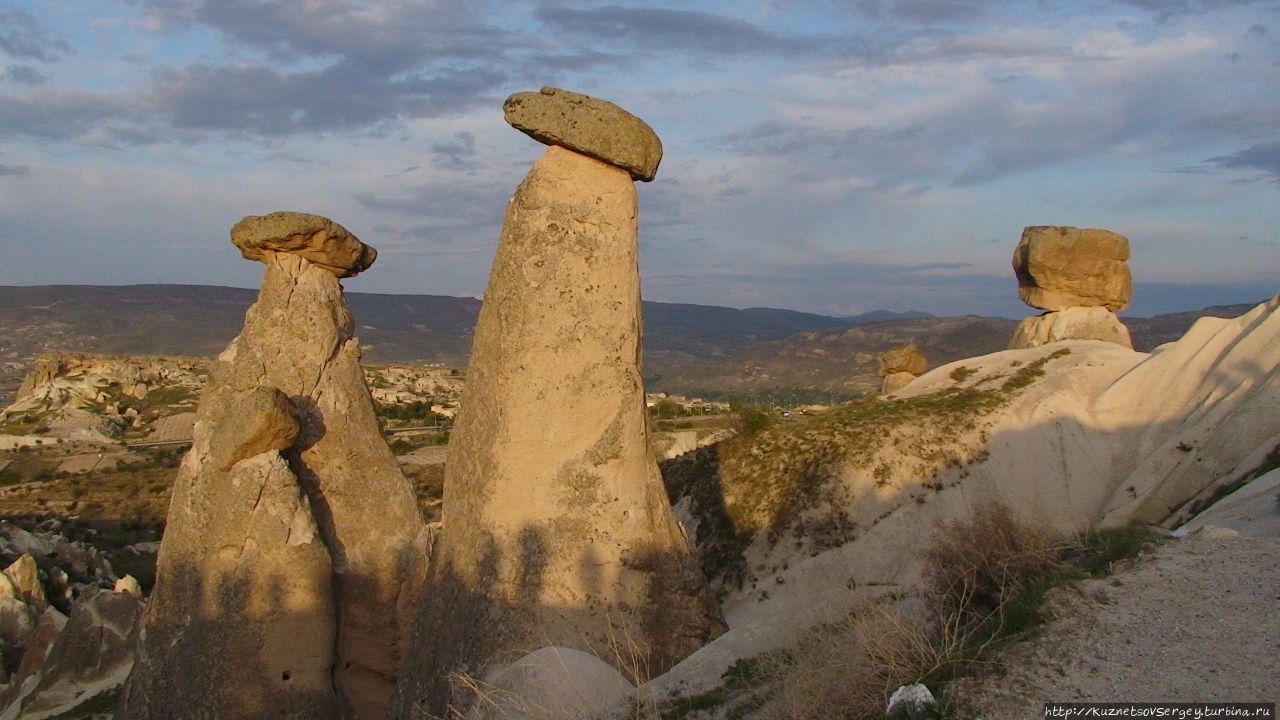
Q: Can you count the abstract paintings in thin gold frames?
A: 0